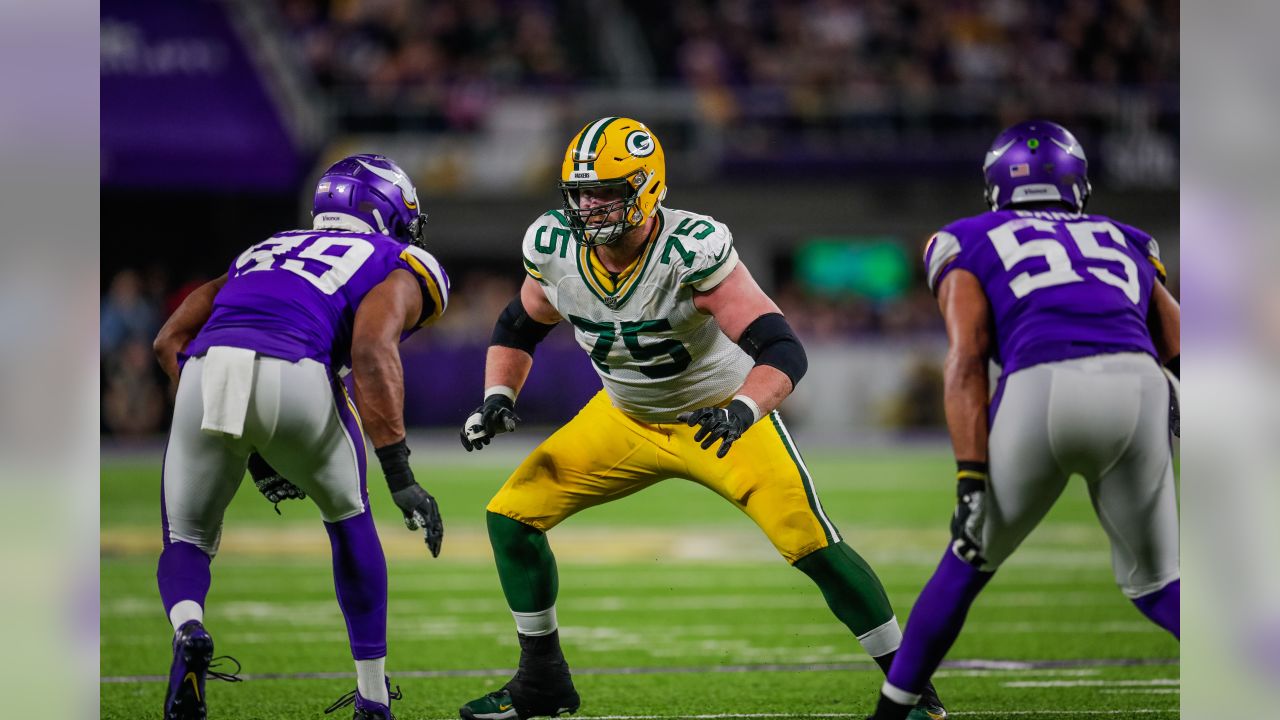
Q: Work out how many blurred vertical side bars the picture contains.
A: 2